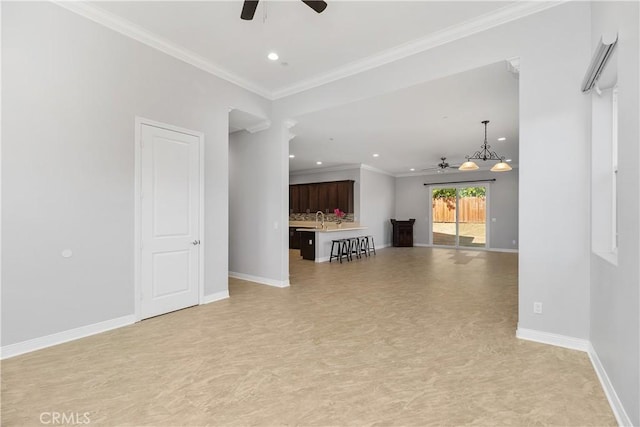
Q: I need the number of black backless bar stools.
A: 4